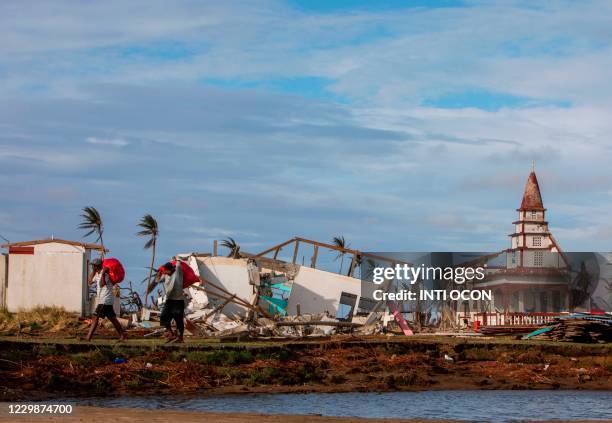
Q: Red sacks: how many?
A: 2